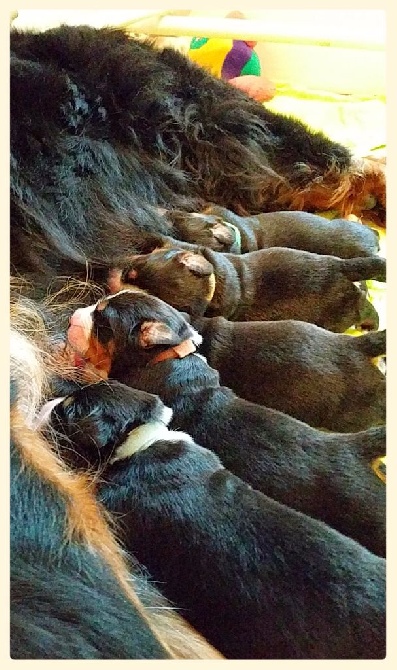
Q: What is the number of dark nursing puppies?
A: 5